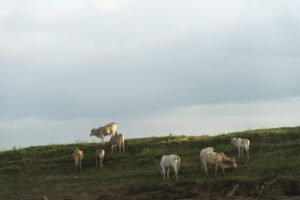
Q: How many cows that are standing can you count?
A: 8